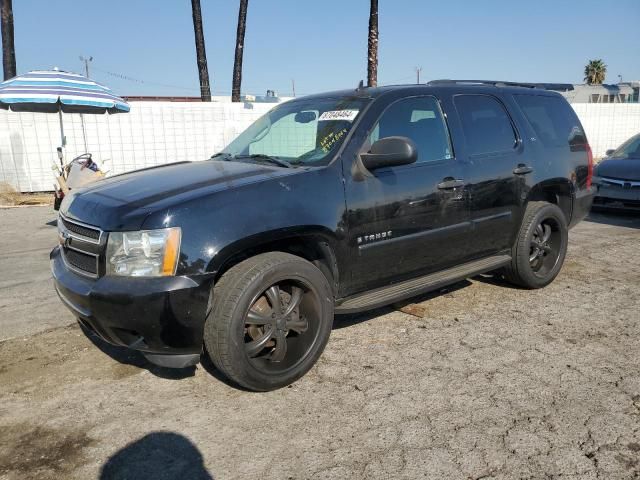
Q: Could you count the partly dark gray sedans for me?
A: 1